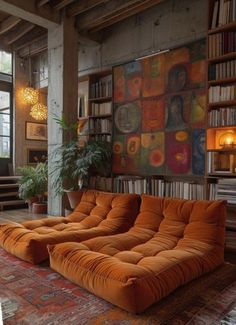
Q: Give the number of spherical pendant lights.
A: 2